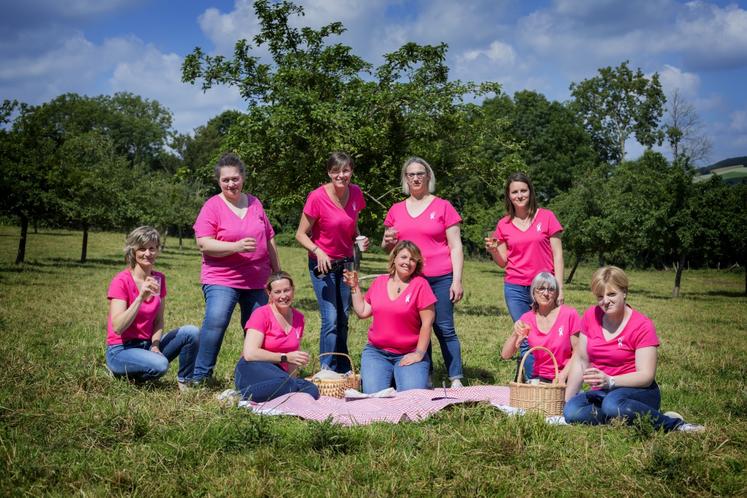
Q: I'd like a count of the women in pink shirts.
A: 9